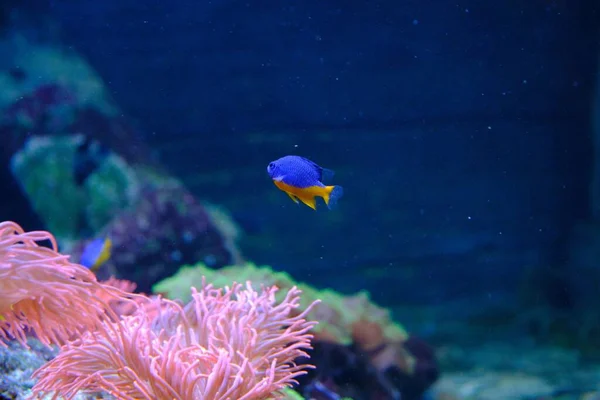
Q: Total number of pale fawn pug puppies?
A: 0